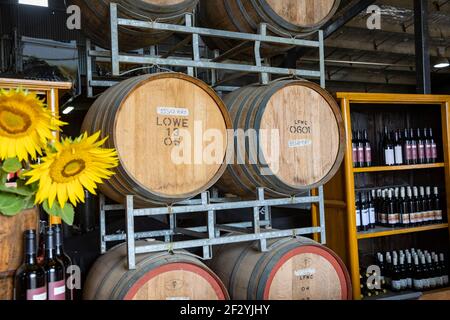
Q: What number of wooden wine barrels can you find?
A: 6